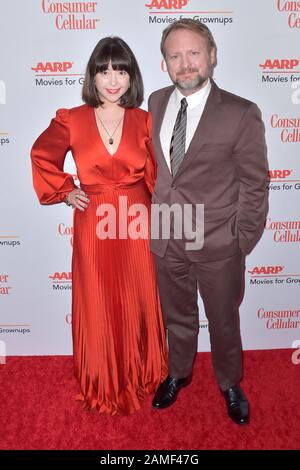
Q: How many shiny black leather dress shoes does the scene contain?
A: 2